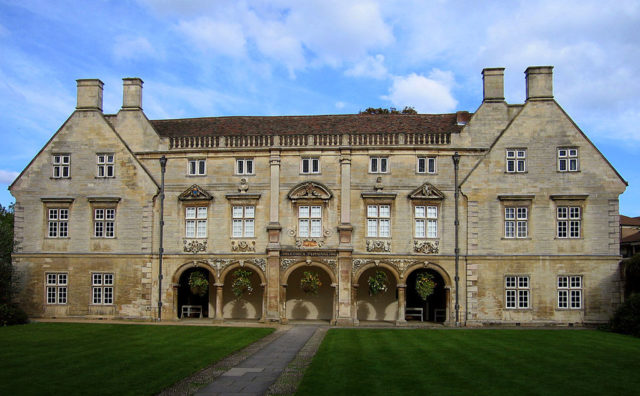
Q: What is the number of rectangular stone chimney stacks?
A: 4